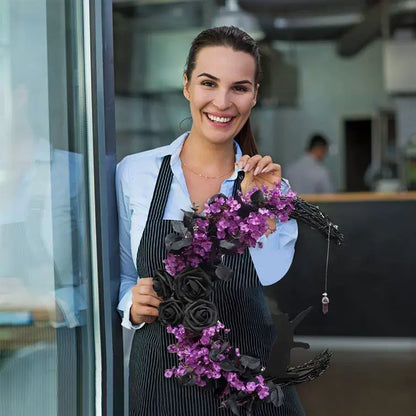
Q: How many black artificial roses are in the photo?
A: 4